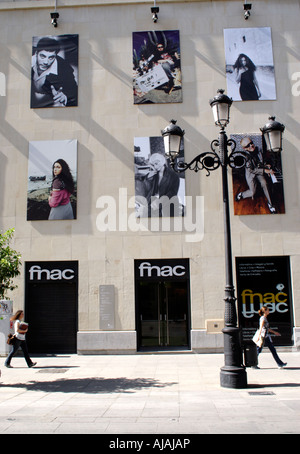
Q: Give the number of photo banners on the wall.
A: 6